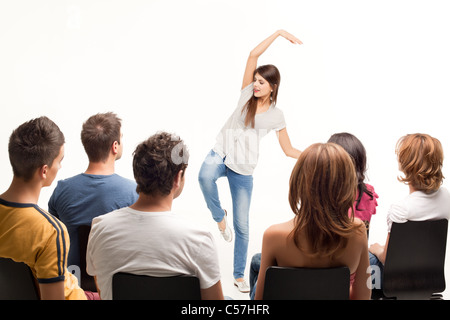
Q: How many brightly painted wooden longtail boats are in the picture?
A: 0